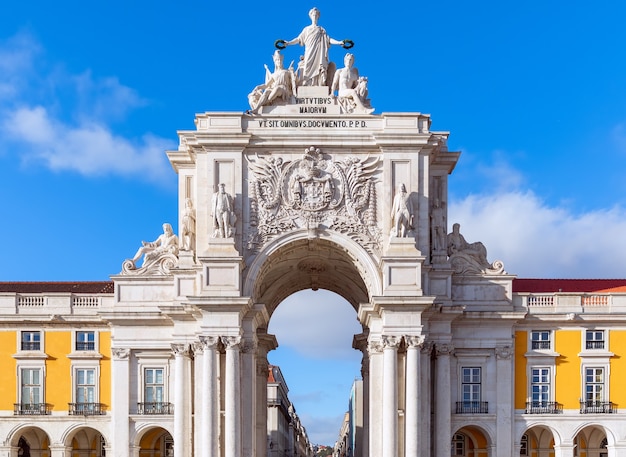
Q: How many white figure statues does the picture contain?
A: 9